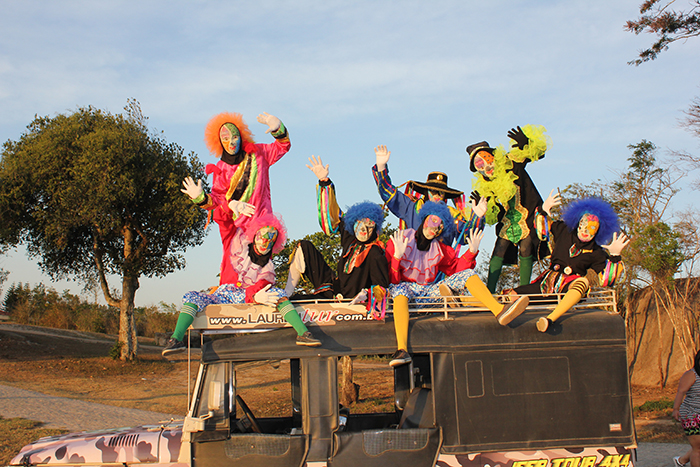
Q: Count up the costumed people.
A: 7